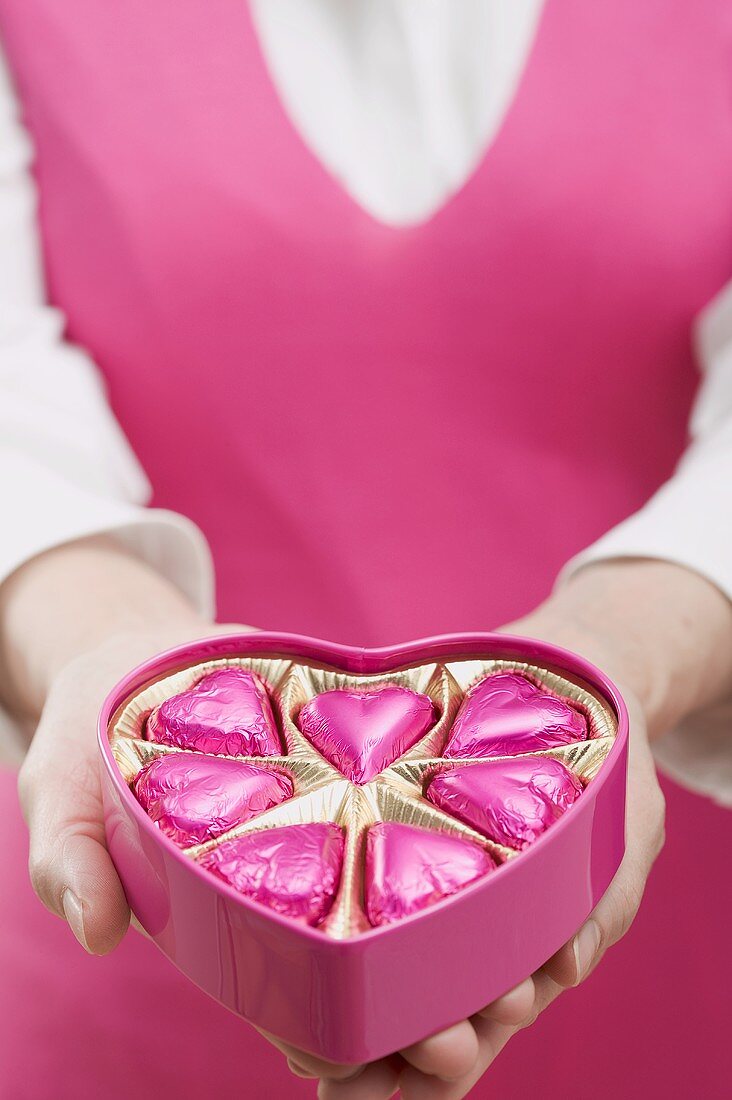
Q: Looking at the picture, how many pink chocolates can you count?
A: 7